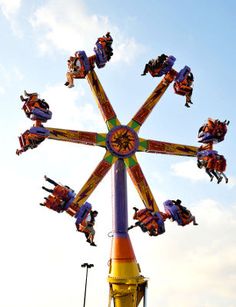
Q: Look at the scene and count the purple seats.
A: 12